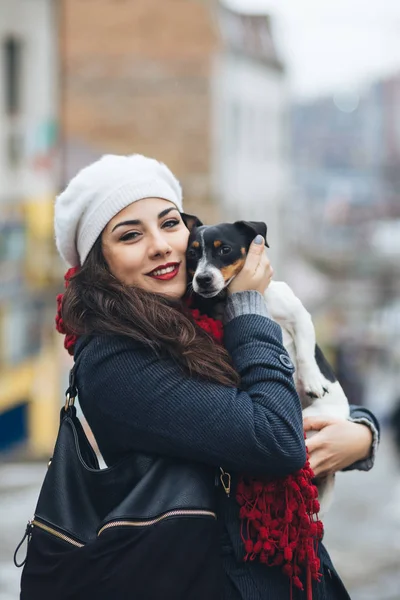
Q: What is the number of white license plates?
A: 0